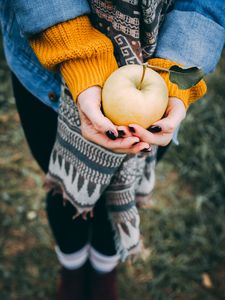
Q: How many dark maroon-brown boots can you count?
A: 2